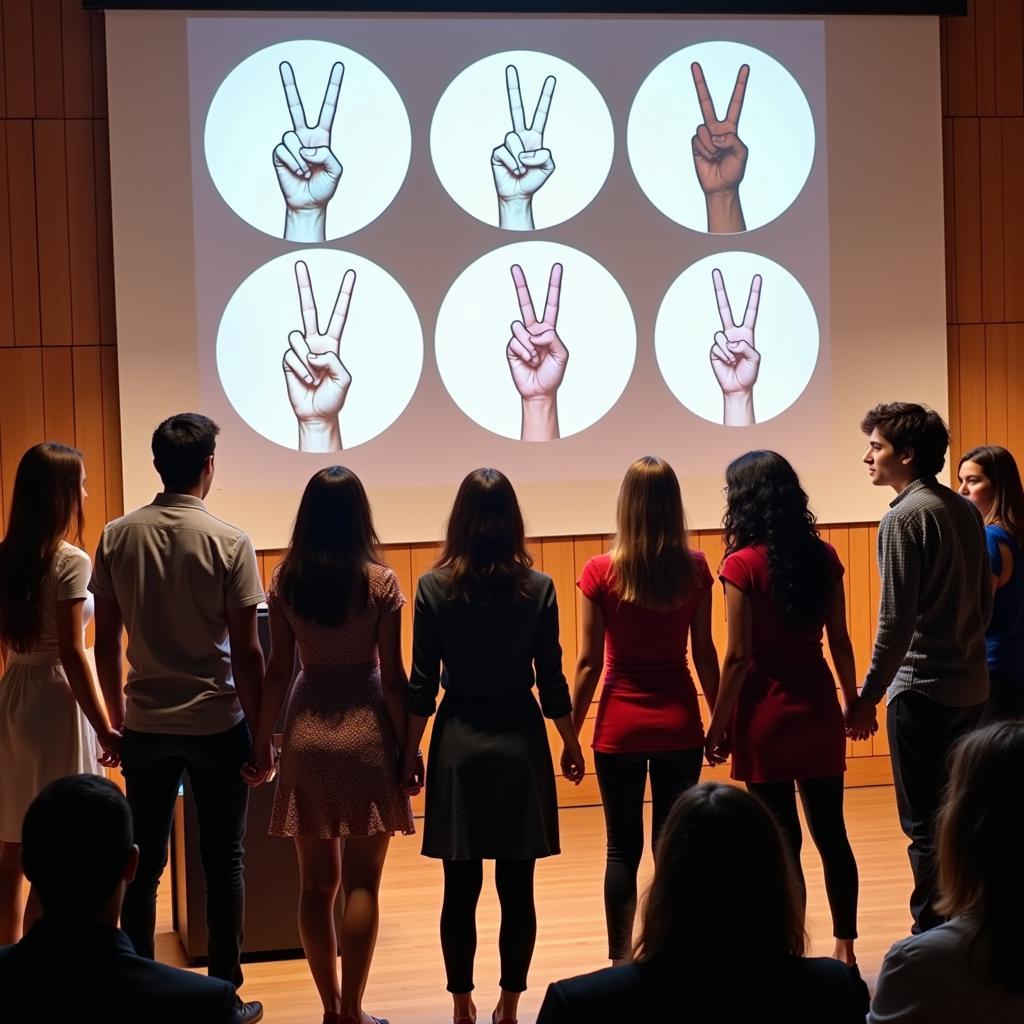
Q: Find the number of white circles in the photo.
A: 6